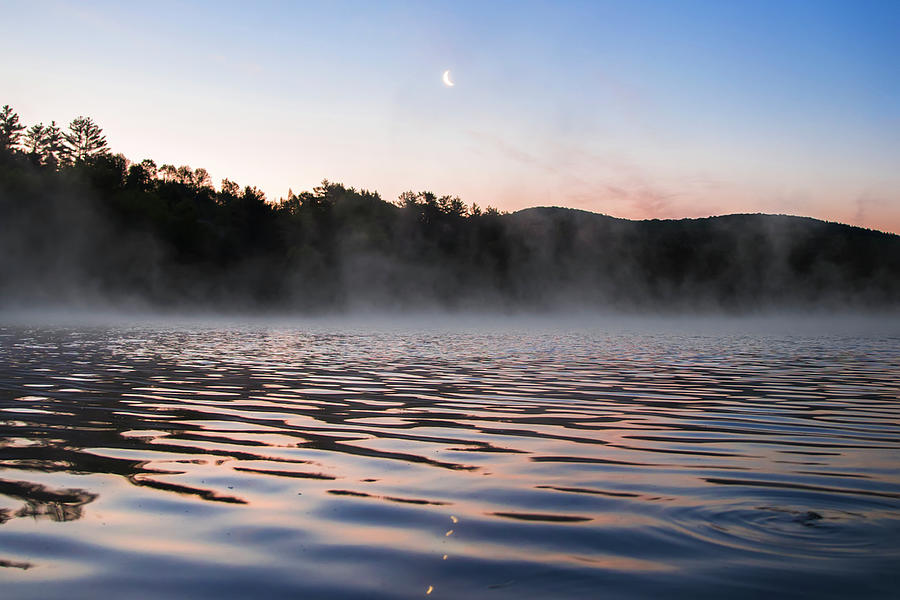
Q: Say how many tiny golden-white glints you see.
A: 4